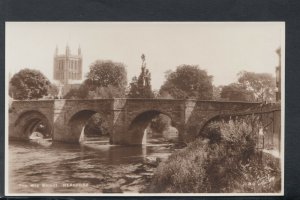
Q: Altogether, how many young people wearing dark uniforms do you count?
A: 0